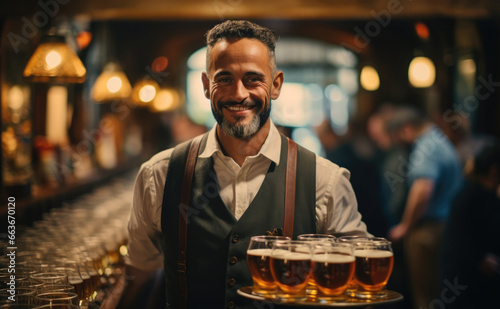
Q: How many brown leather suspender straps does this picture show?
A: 2